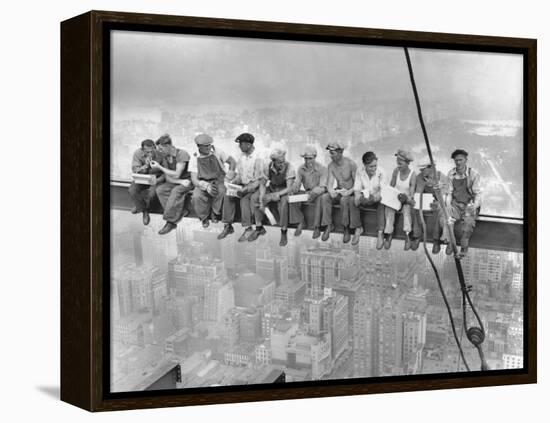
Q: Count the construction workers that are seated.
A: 11